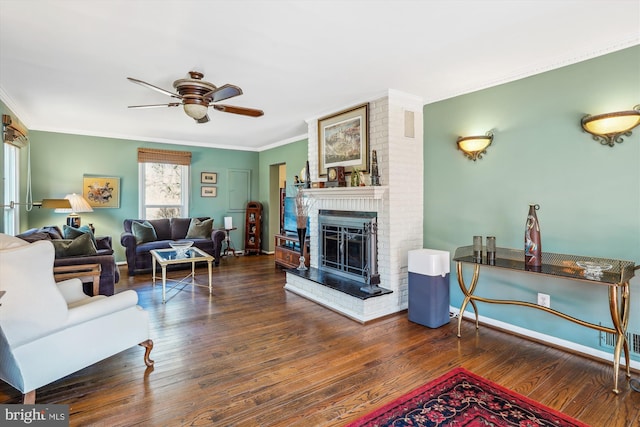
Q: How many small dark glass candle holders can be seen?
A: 2